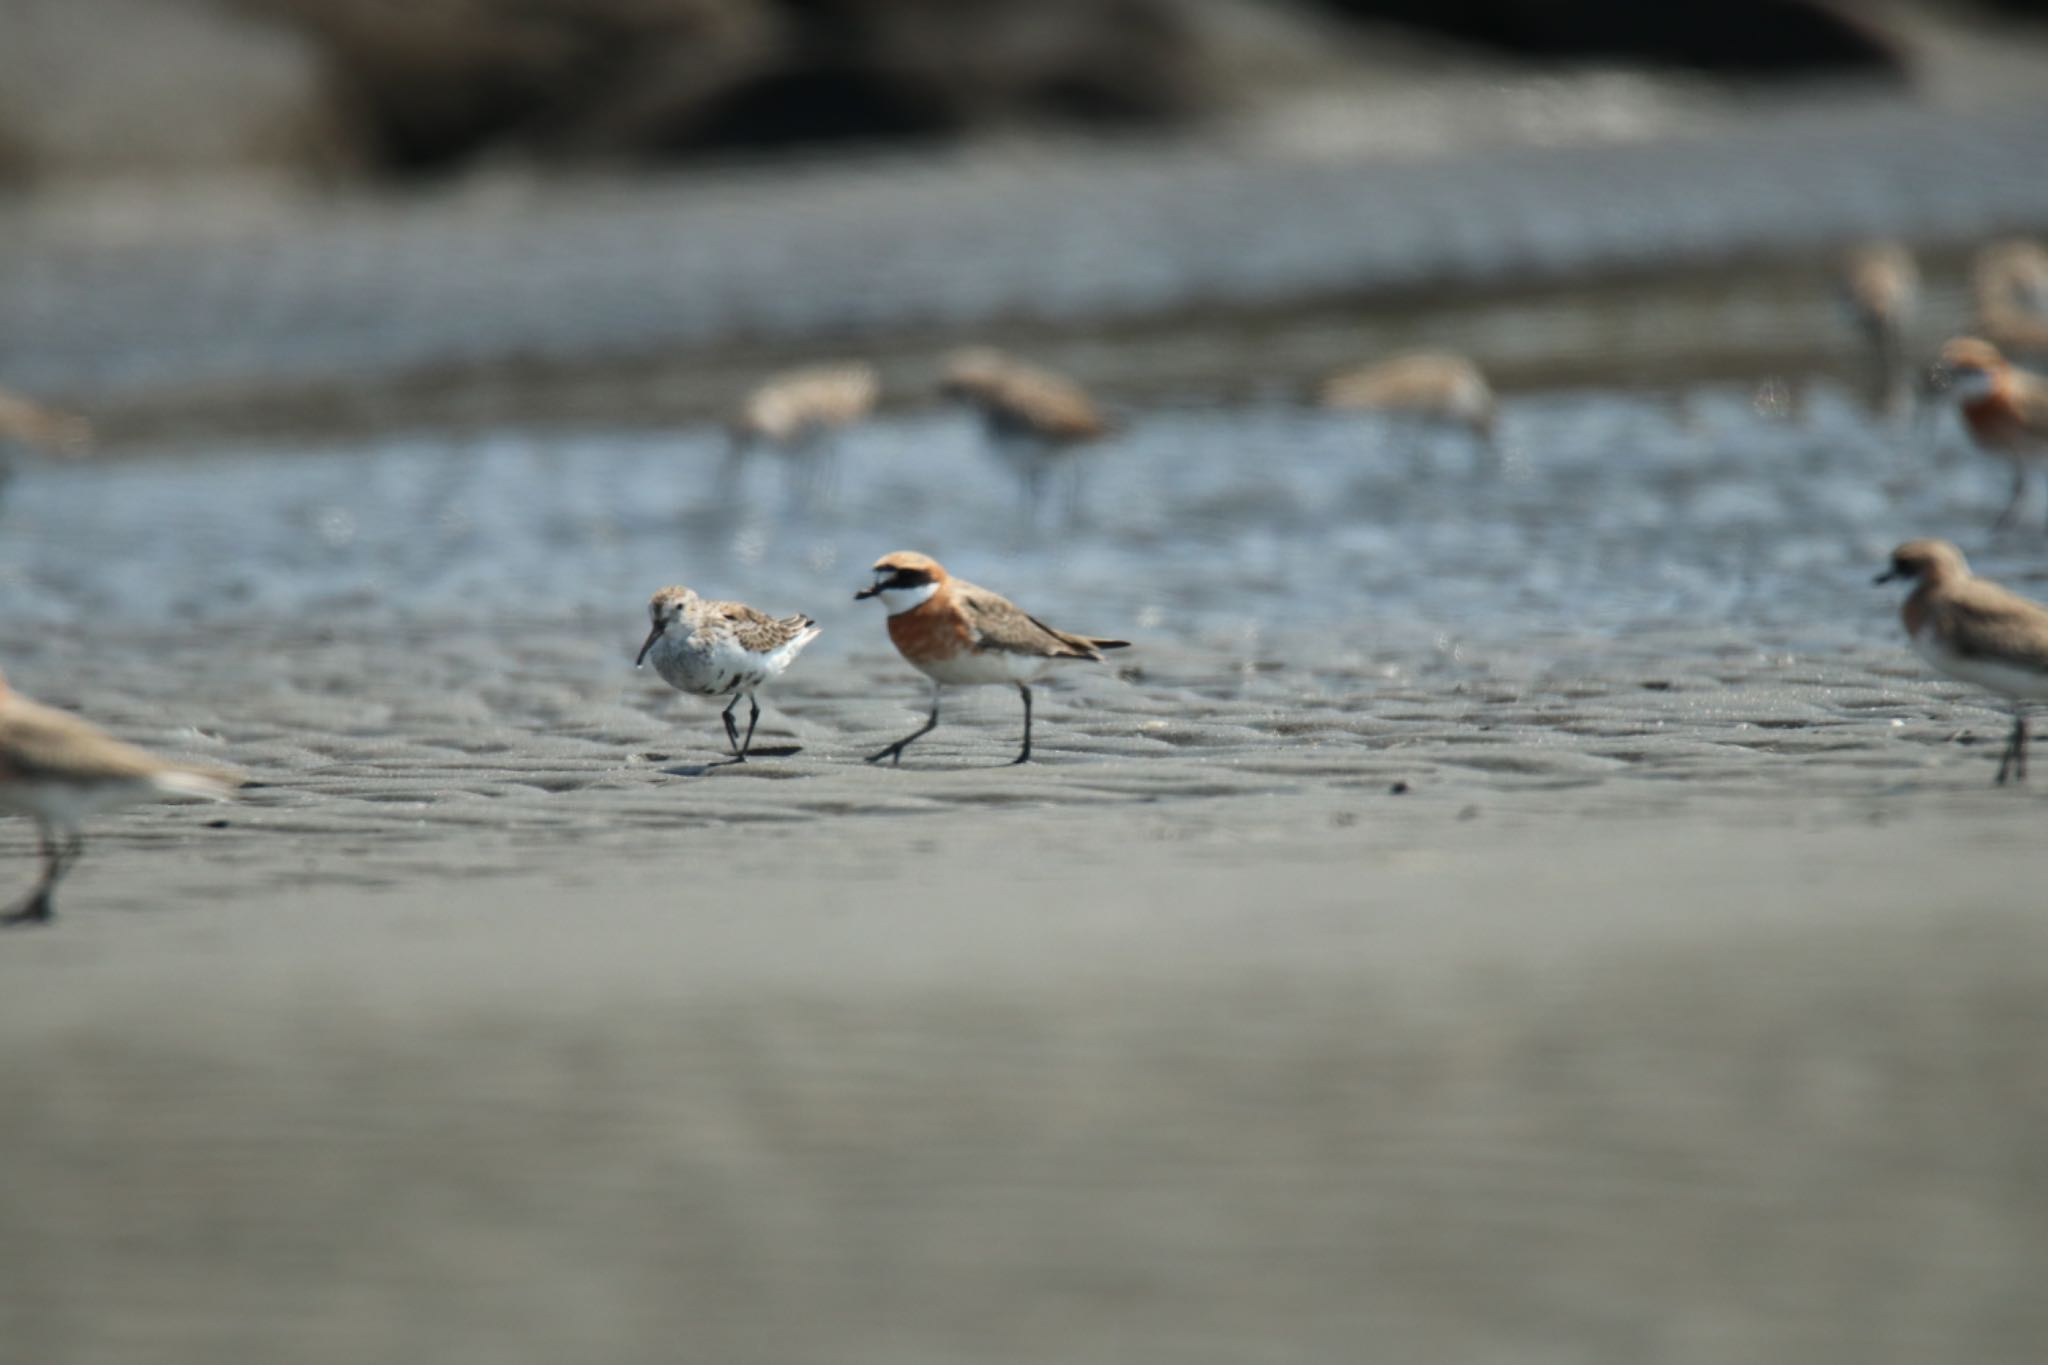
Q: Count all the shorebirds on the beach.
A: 11